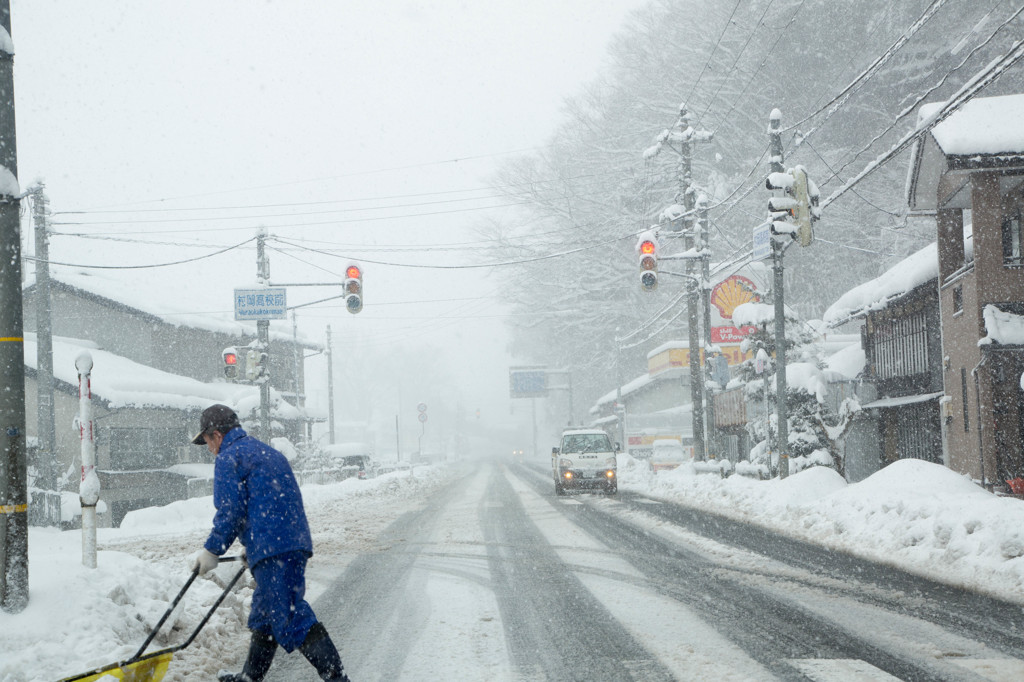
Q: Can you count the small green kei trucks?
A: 0